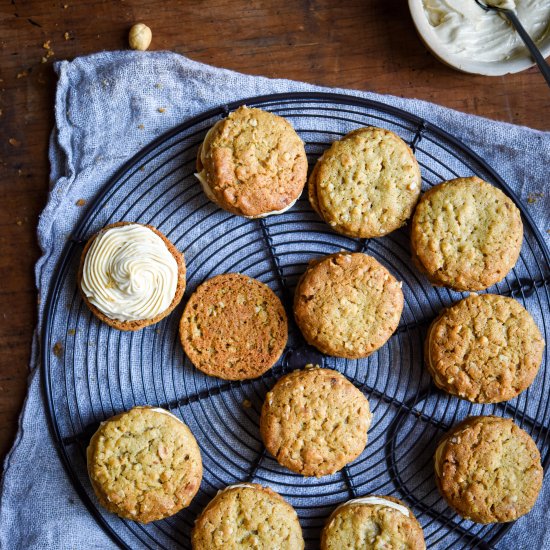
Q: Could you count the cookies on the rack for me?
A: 12